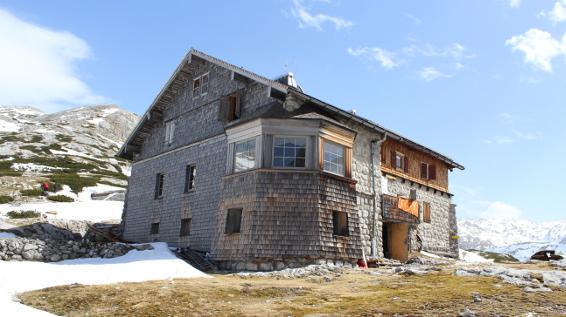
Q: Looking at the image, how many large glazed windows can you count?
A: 3